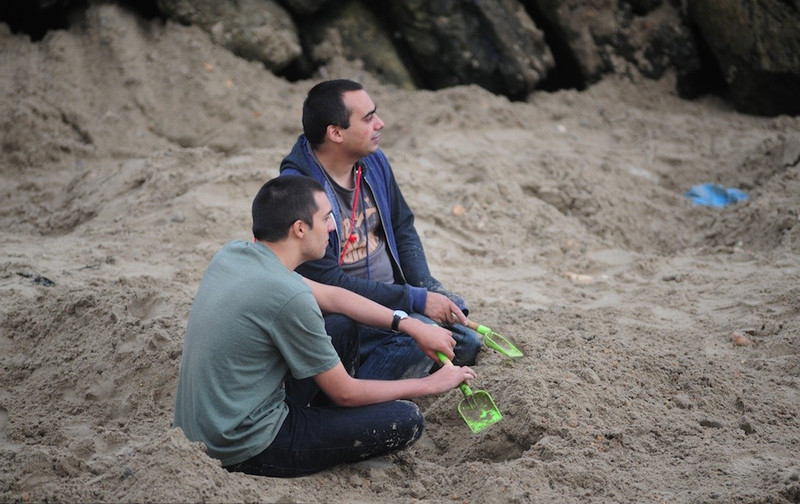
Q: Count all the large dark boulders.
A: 5